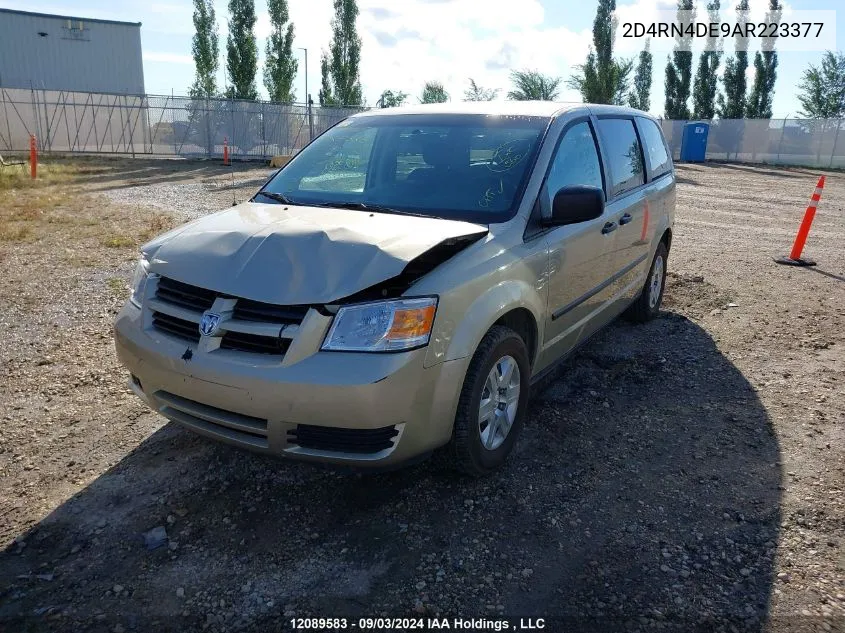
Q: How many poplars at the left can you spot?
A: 4